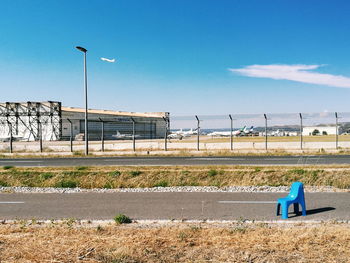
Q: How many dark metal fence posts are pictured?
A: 11